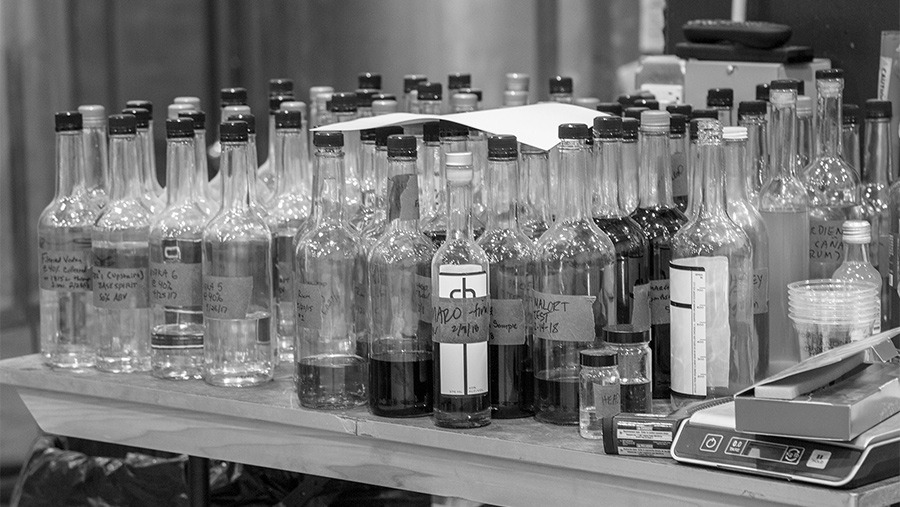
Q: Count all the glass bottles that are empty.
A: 1